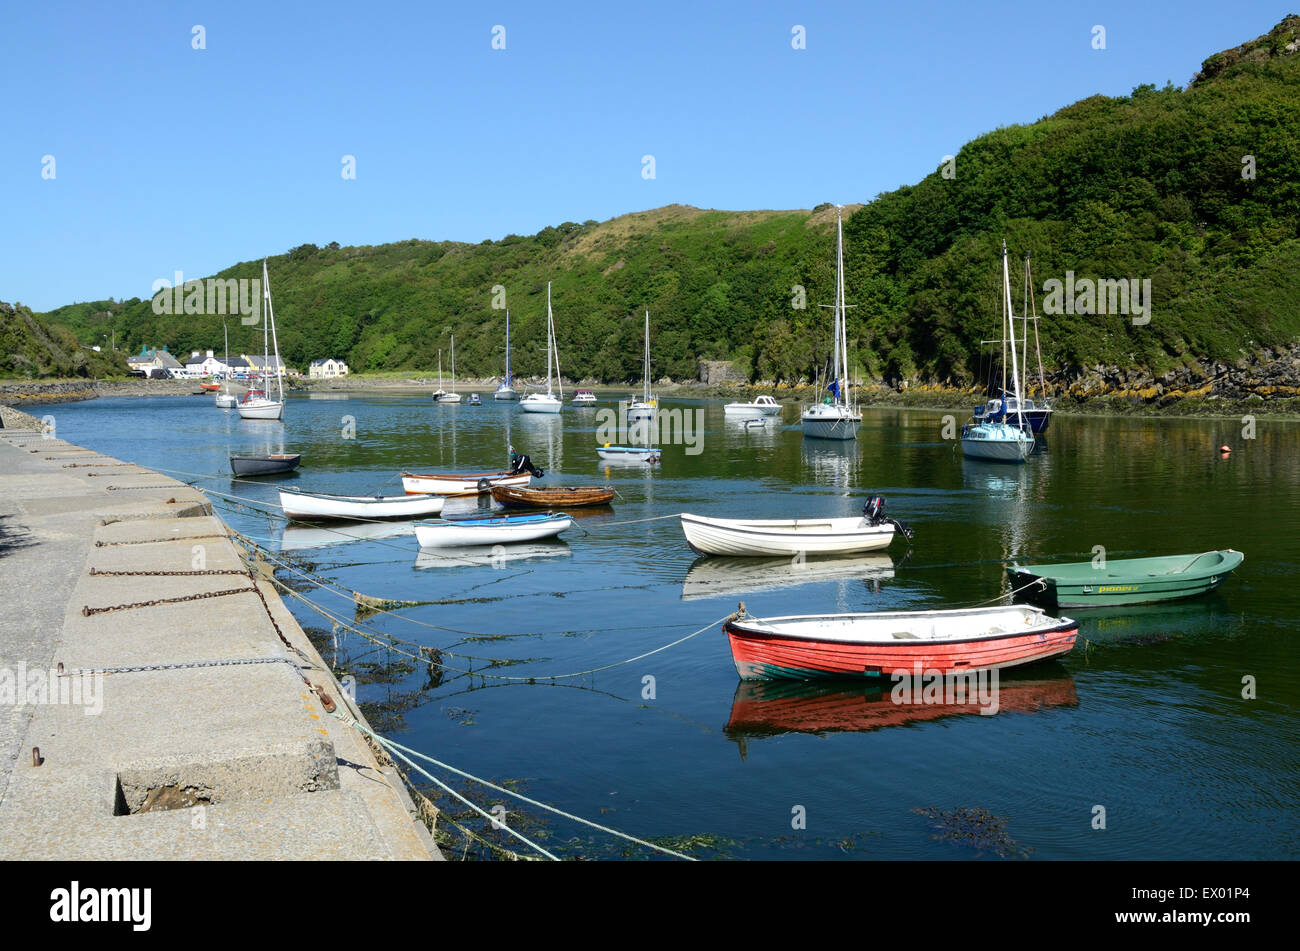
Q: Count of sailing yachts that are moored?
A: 10